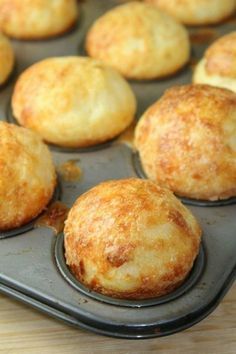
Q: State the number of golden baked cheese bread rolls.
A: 9